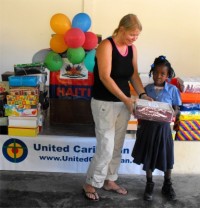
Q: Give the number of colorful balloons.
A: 8